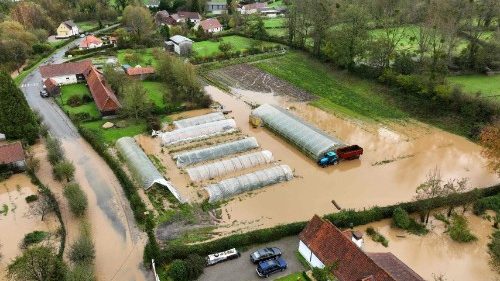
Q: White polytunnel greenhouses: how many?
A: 7